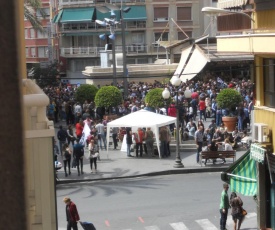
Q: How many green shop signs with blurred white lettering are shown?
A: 1